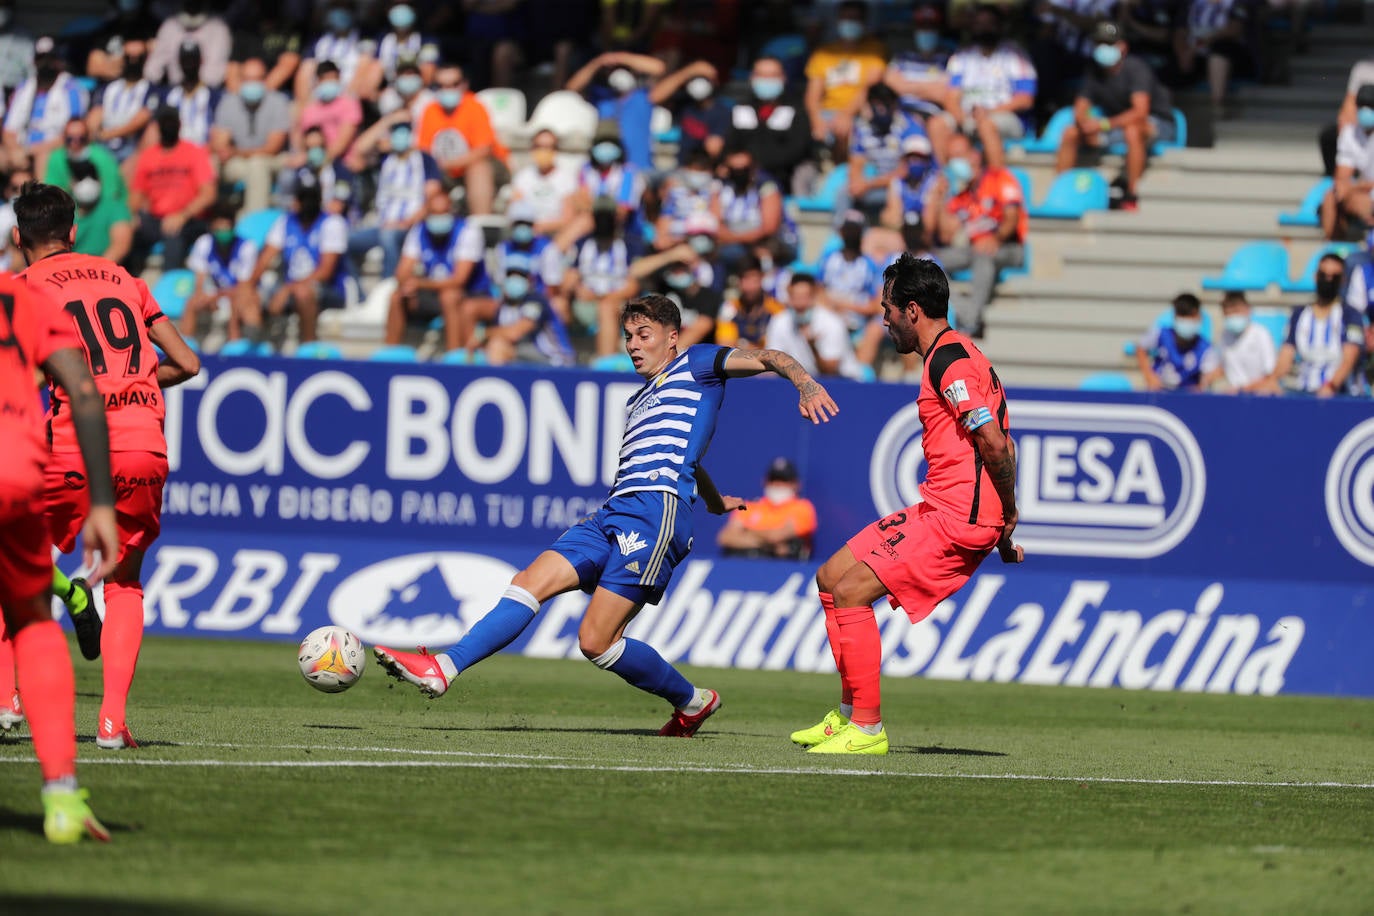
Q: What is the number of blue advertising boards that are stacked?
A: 2